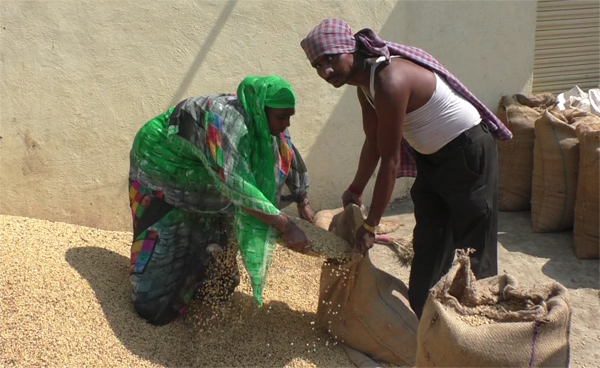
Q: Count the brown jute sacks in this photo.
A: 5